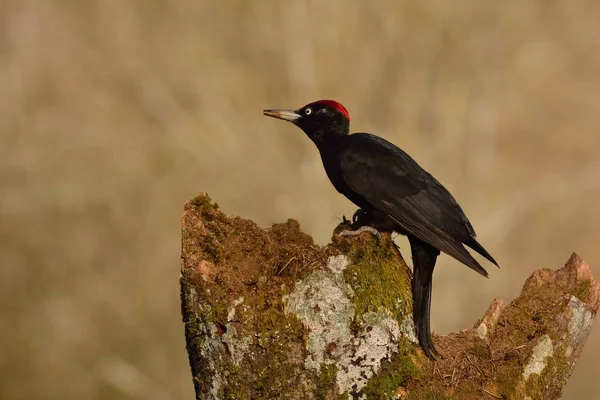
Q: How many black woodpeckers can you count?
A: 1